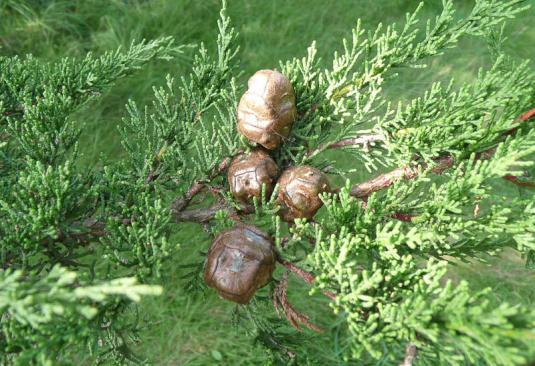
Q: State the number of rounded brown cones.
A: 4